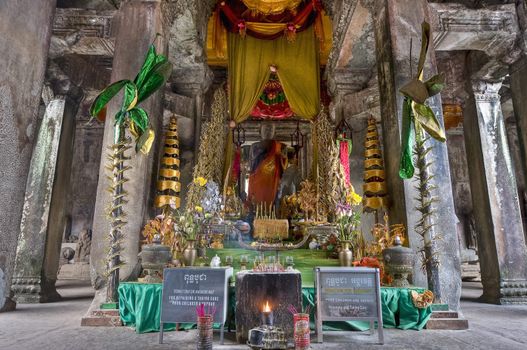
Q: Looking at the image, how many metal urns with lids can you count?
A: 2